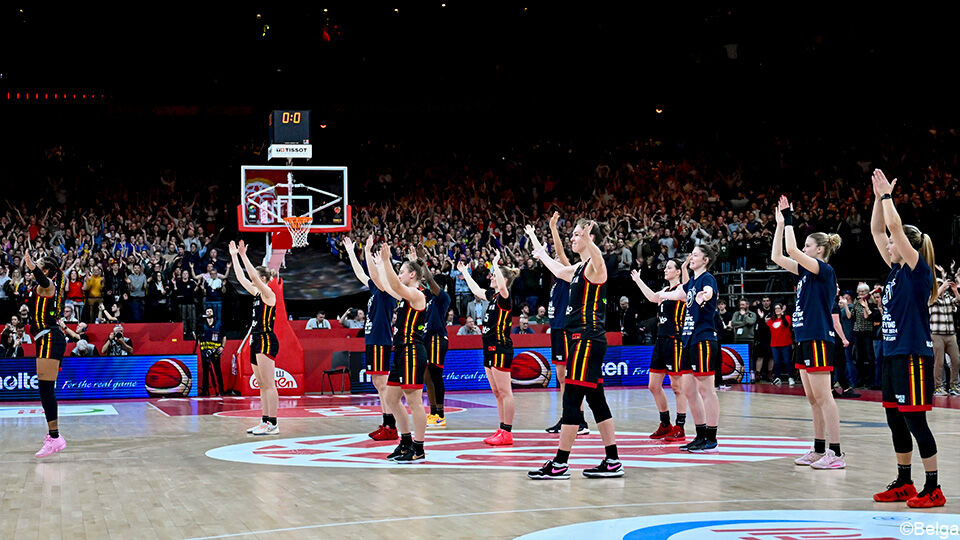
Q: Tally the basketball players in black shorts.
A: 12